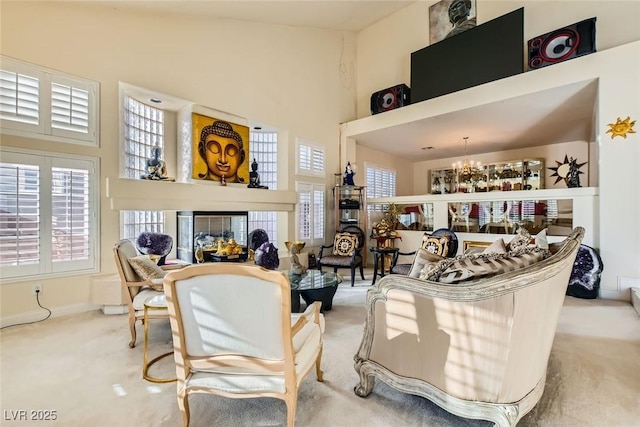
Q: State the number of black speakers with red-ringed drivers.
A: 2